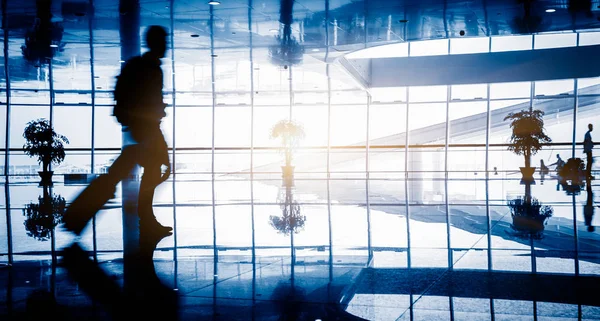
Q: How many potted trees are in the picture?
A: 3